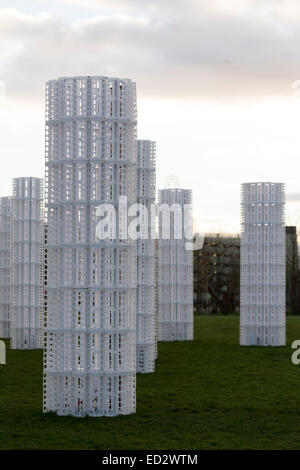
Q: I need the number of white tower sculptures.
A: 6